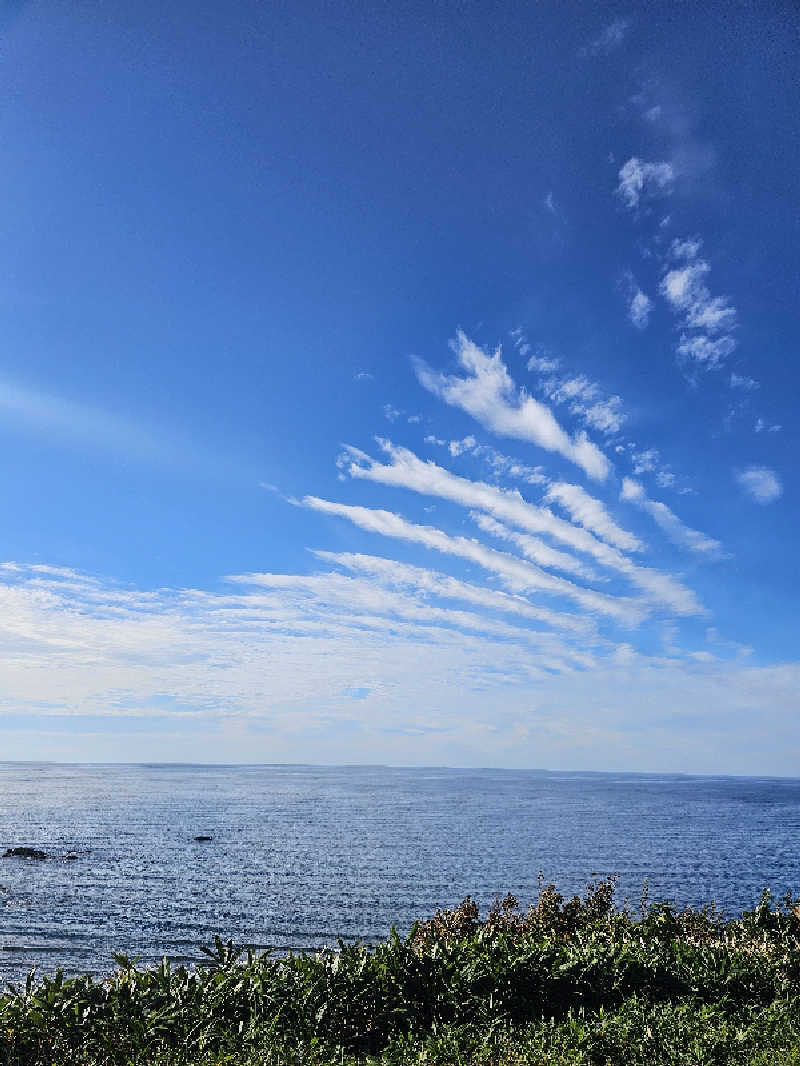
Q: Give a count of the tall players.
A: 0